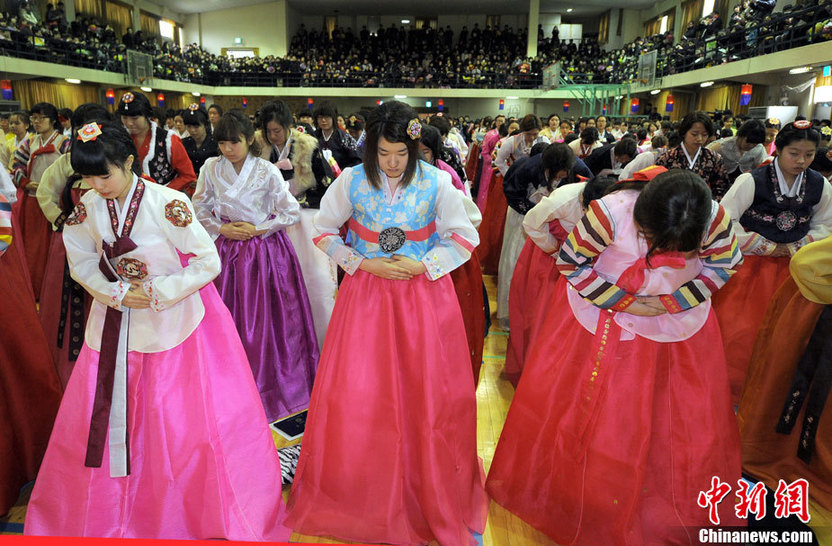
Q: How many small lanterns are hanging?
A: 14